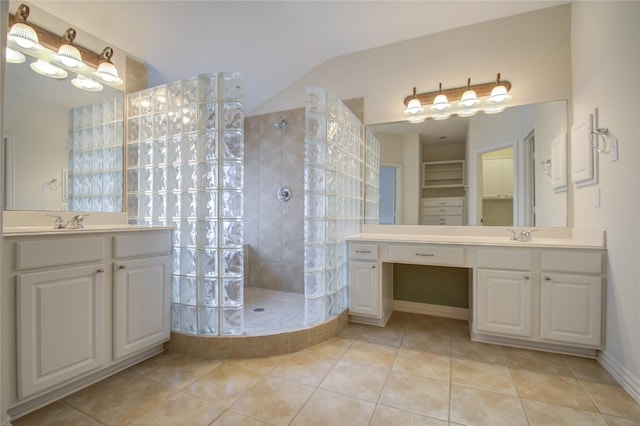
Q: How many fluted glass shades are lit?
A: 7